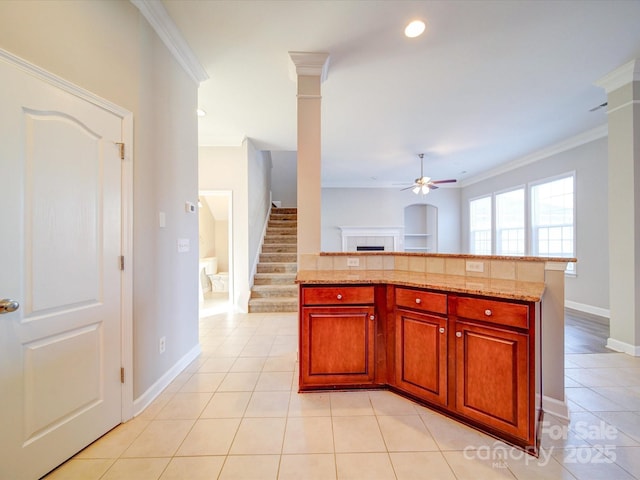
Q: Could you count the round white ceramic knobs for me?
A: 6